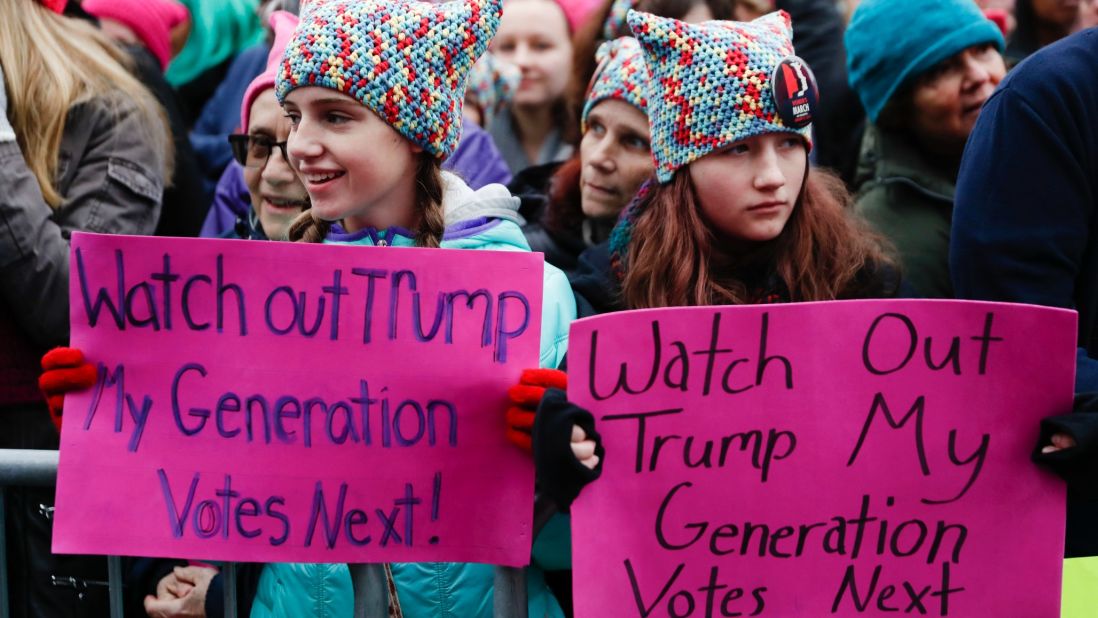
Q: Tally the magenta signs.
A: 2